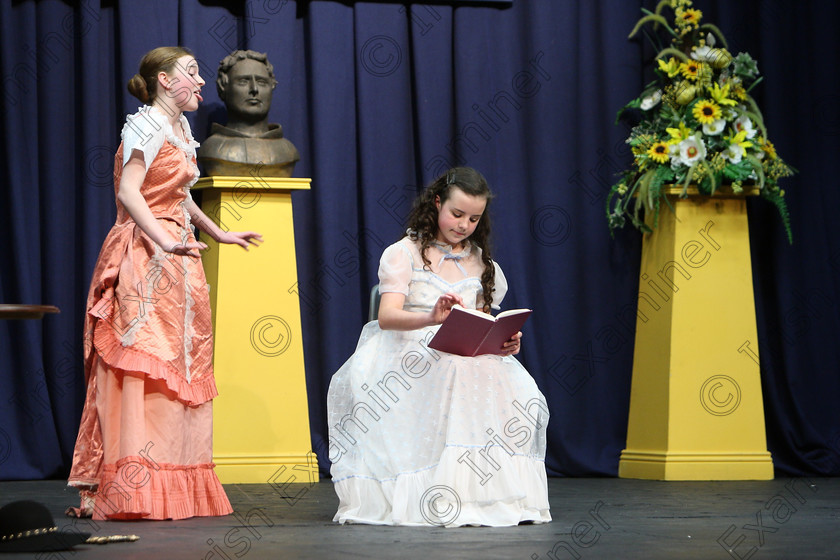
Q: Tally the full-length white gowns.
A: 1